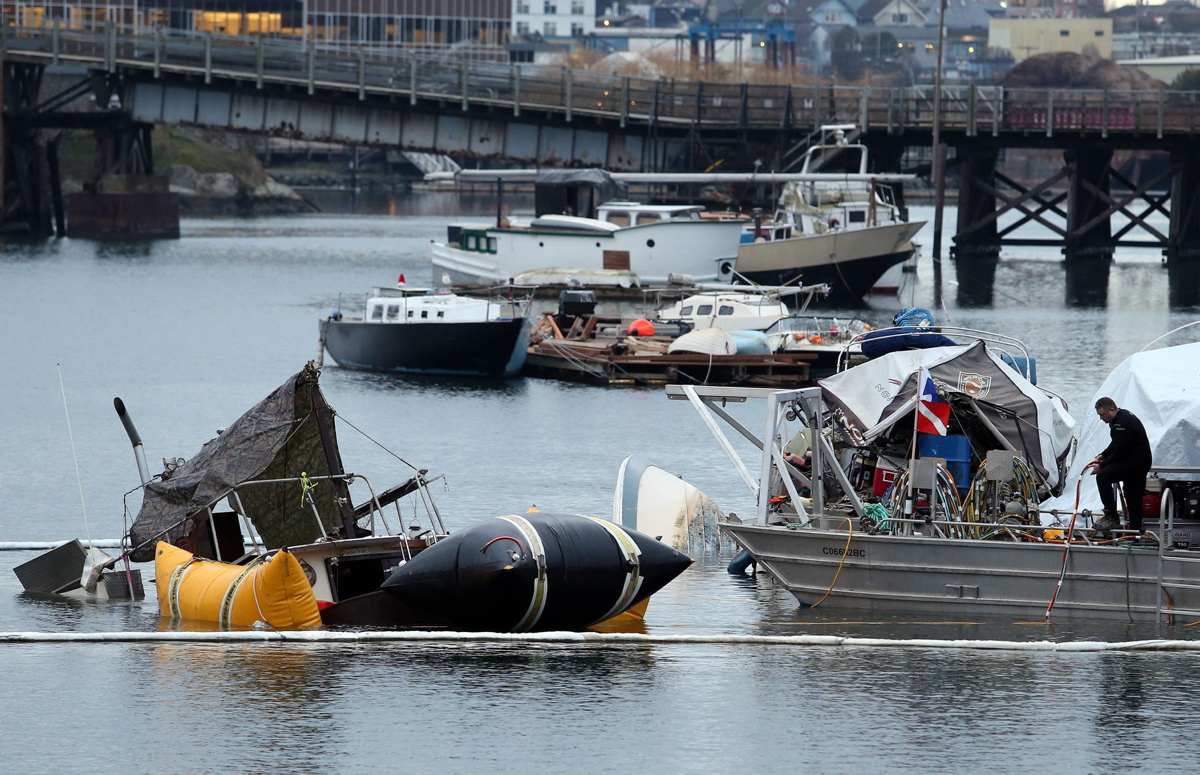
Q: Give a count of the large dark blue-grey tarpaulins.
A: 1